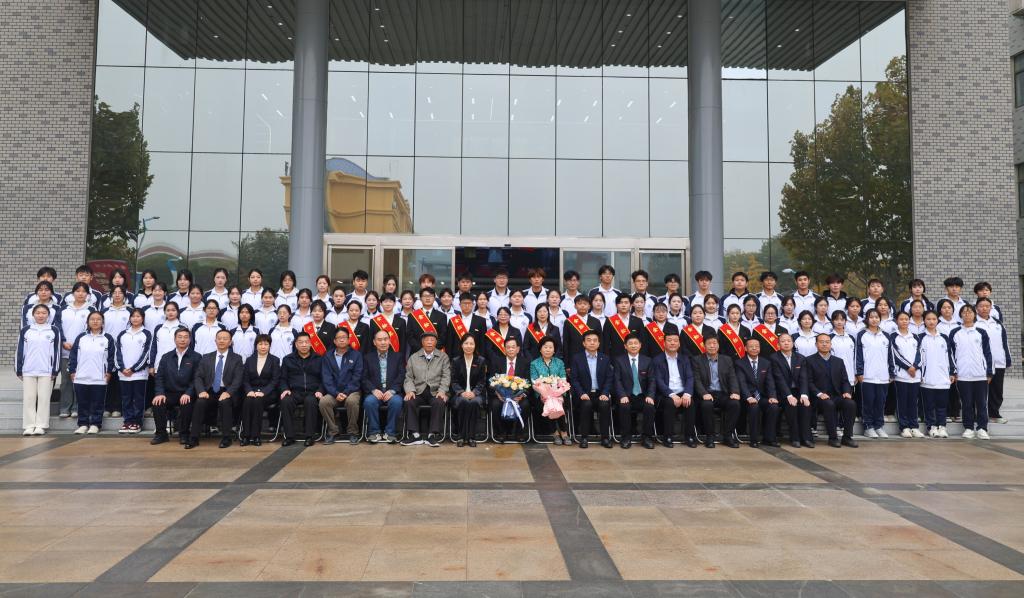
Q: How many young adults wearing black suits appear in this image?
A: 13